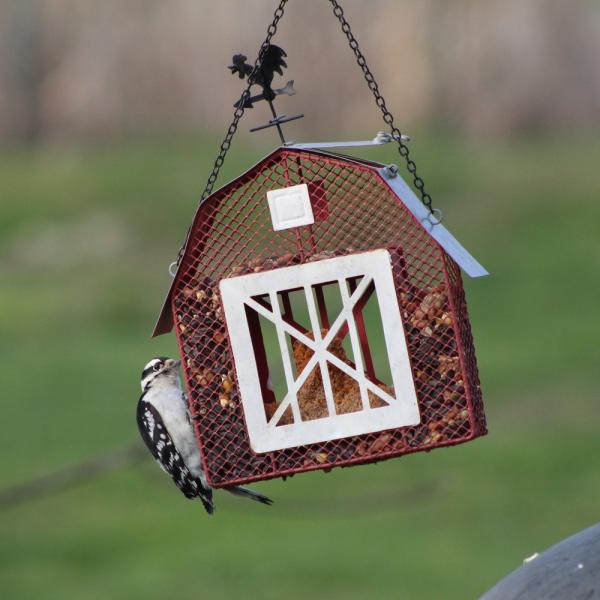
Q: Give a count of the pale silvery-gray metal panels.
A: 2